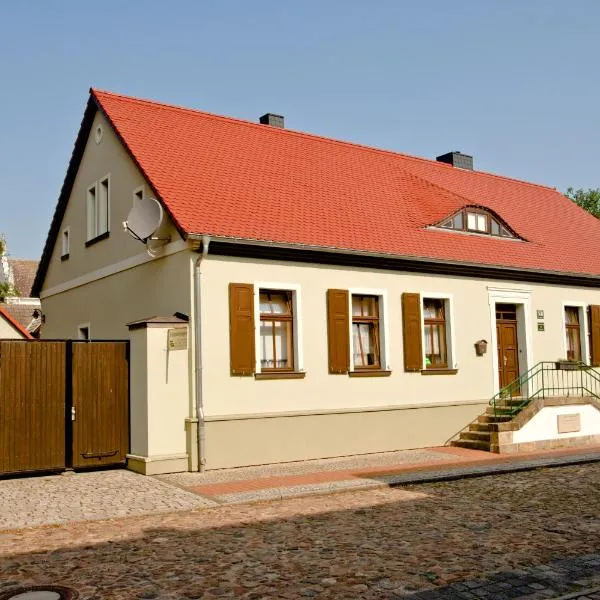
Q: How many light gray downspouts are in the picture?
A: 1